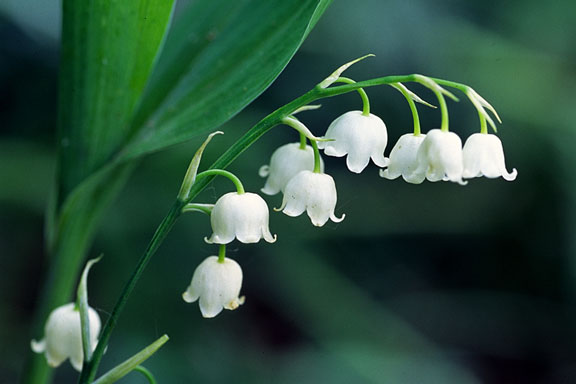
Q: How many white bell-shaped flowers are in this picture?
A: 9